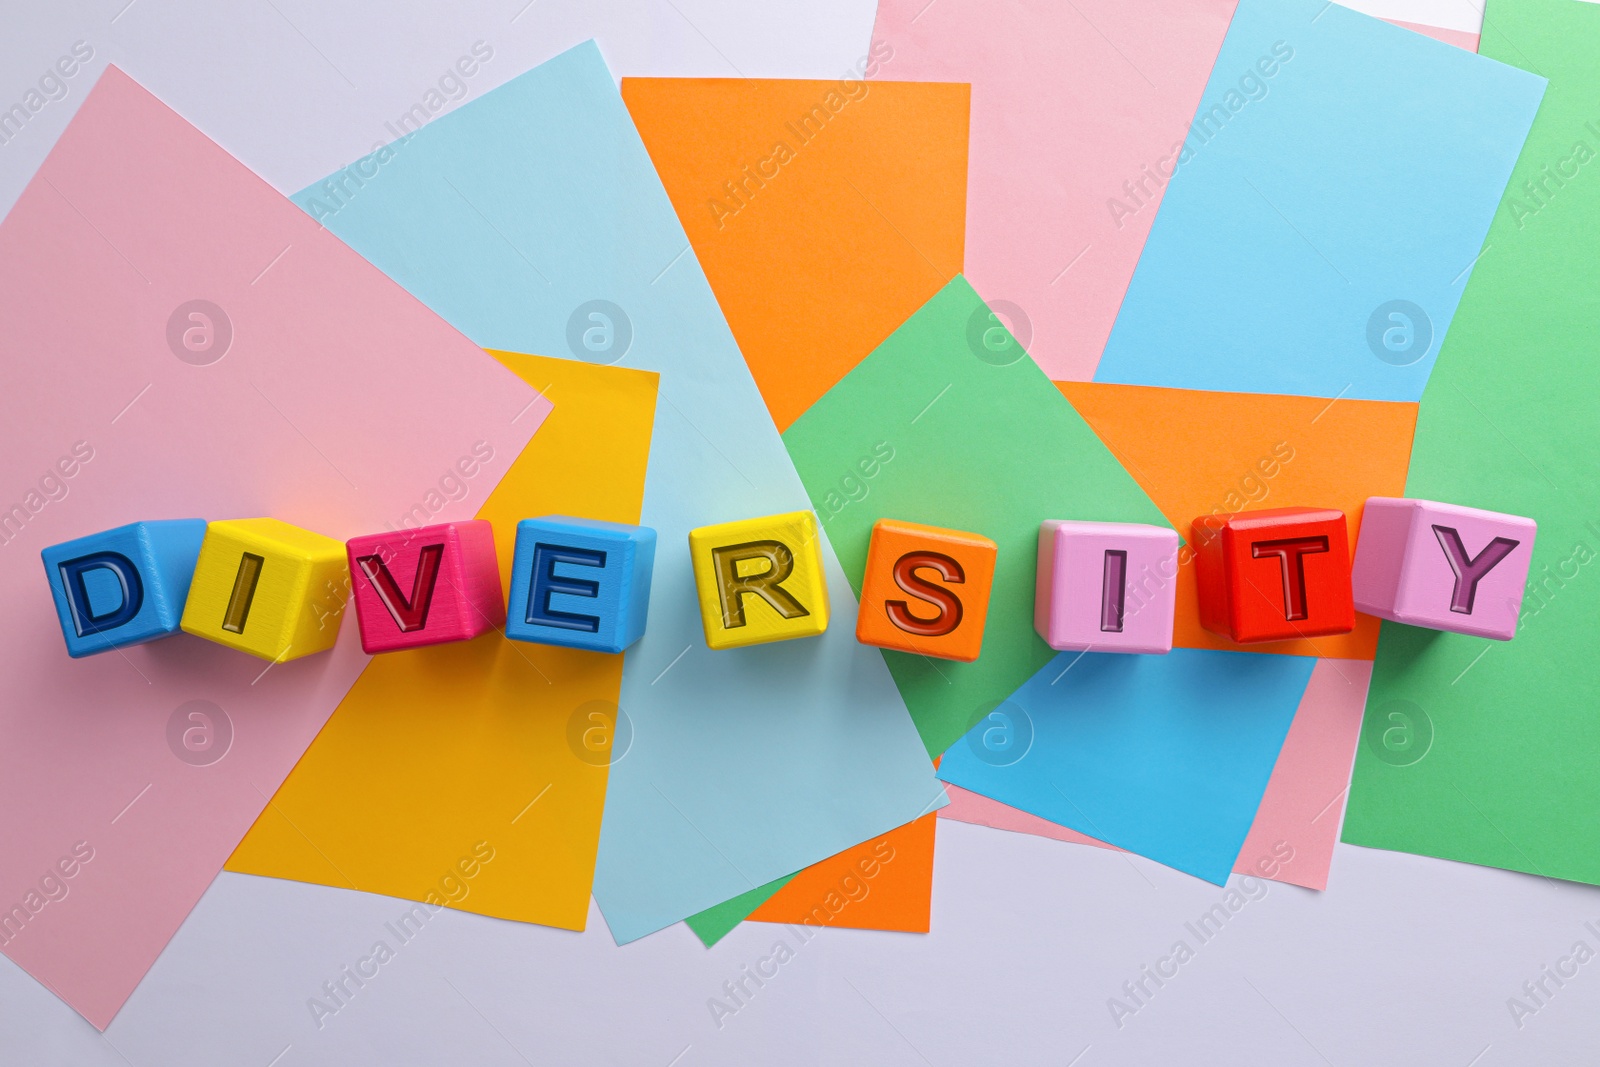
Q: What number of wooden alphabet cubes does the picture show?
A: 9